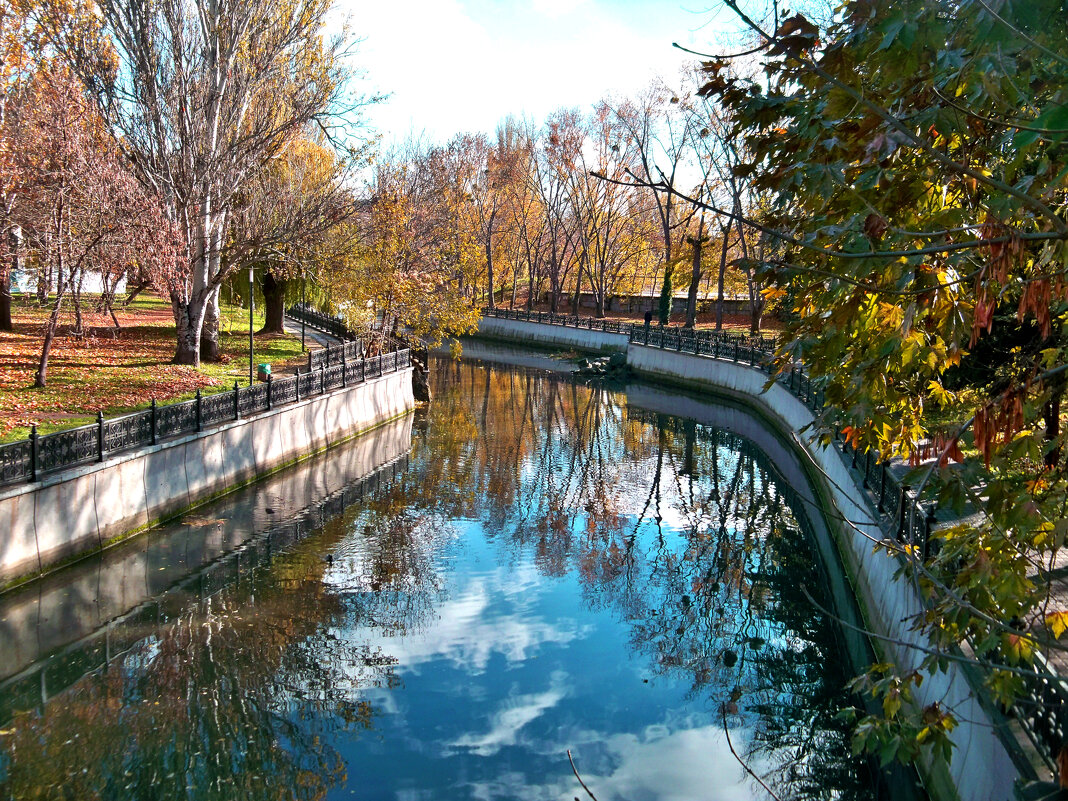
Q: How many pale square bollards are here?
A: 0